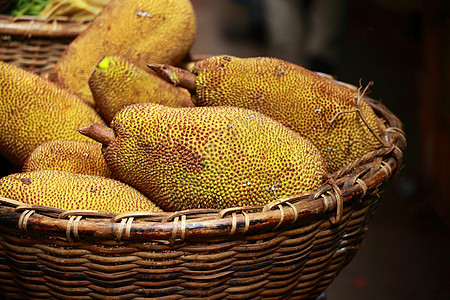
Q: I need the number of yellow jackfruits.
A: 7